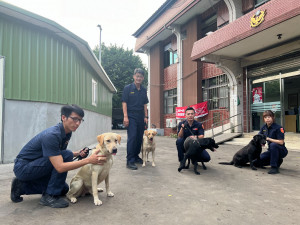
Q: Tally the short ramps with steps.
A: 1